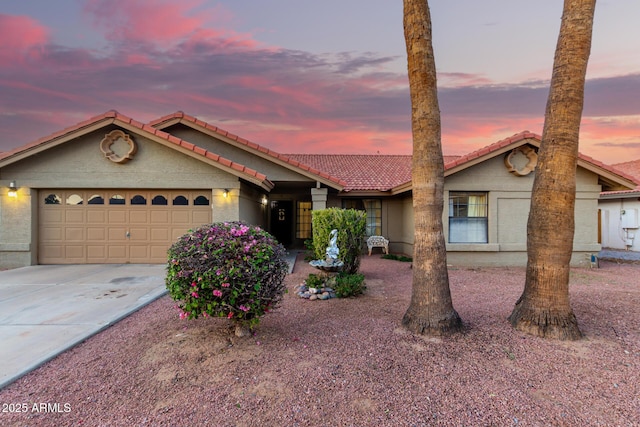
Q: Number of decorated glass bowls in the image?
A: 0